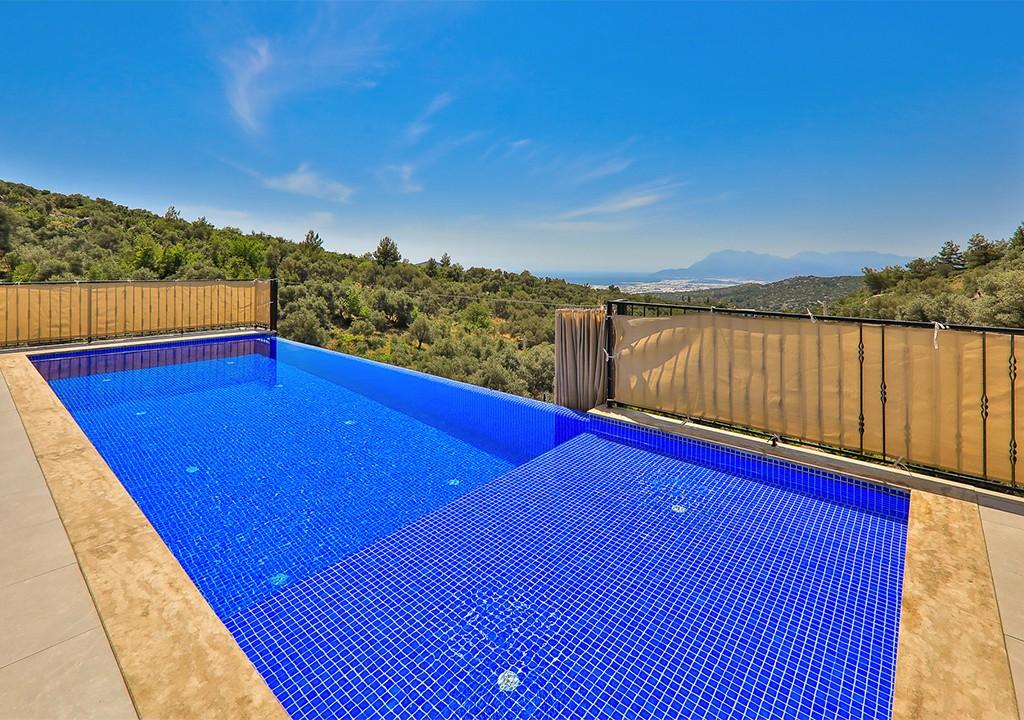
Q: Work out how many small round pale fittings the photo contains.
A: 10